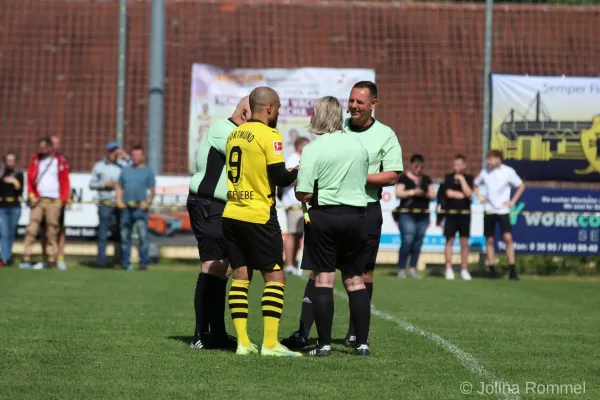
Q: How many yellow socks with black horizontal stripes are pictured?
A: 2